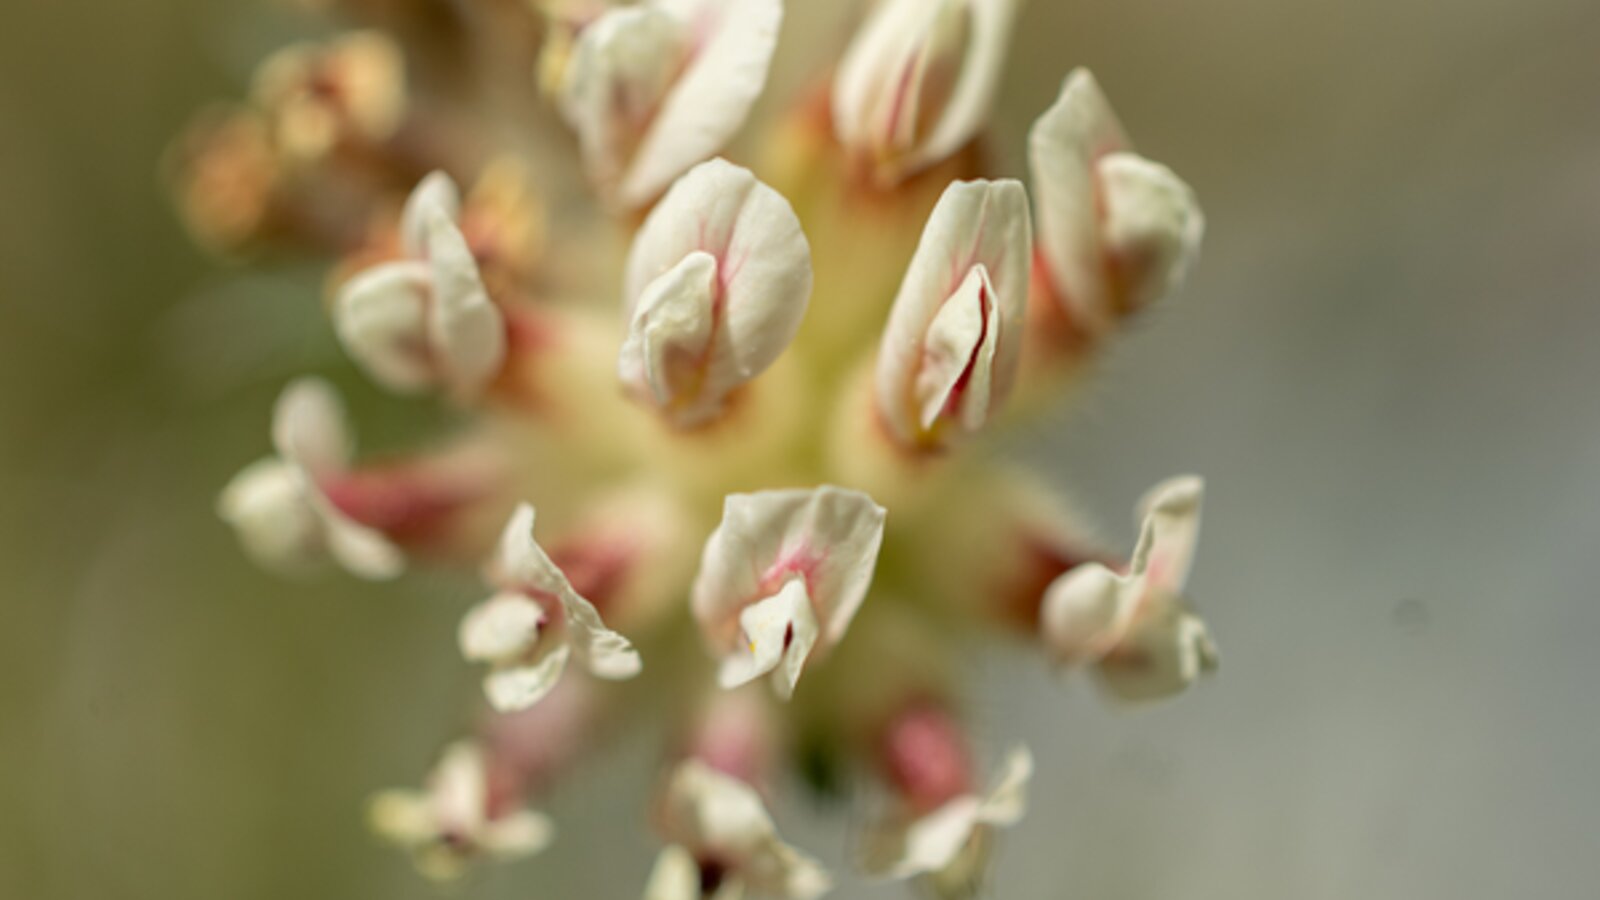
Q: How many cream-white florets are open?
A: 13